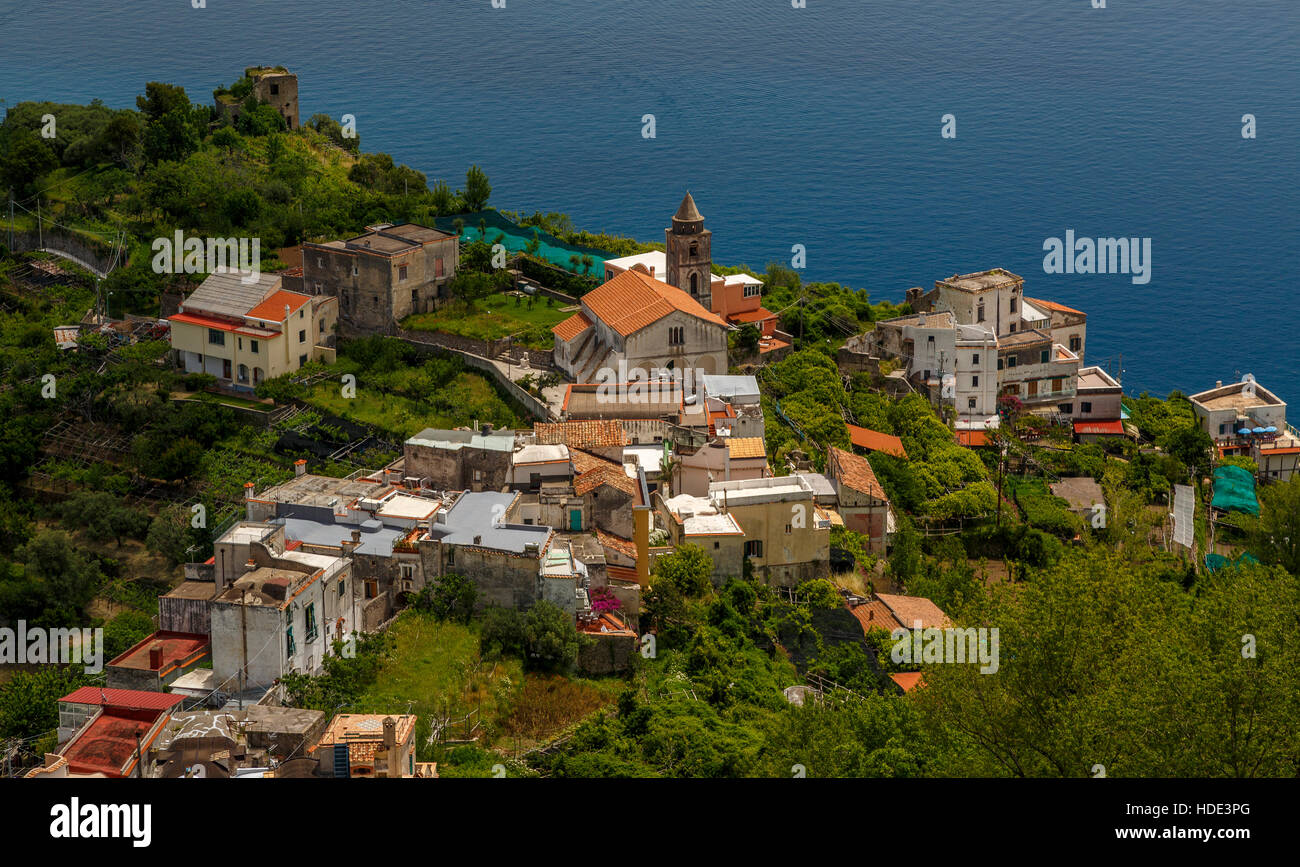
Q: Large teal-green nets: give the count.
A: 2